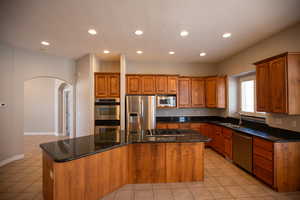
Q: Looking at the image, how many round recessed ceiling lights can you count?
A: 9